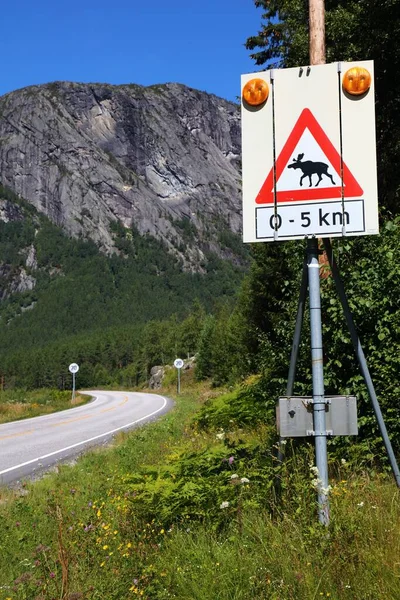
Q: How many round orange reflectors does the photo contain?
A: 2